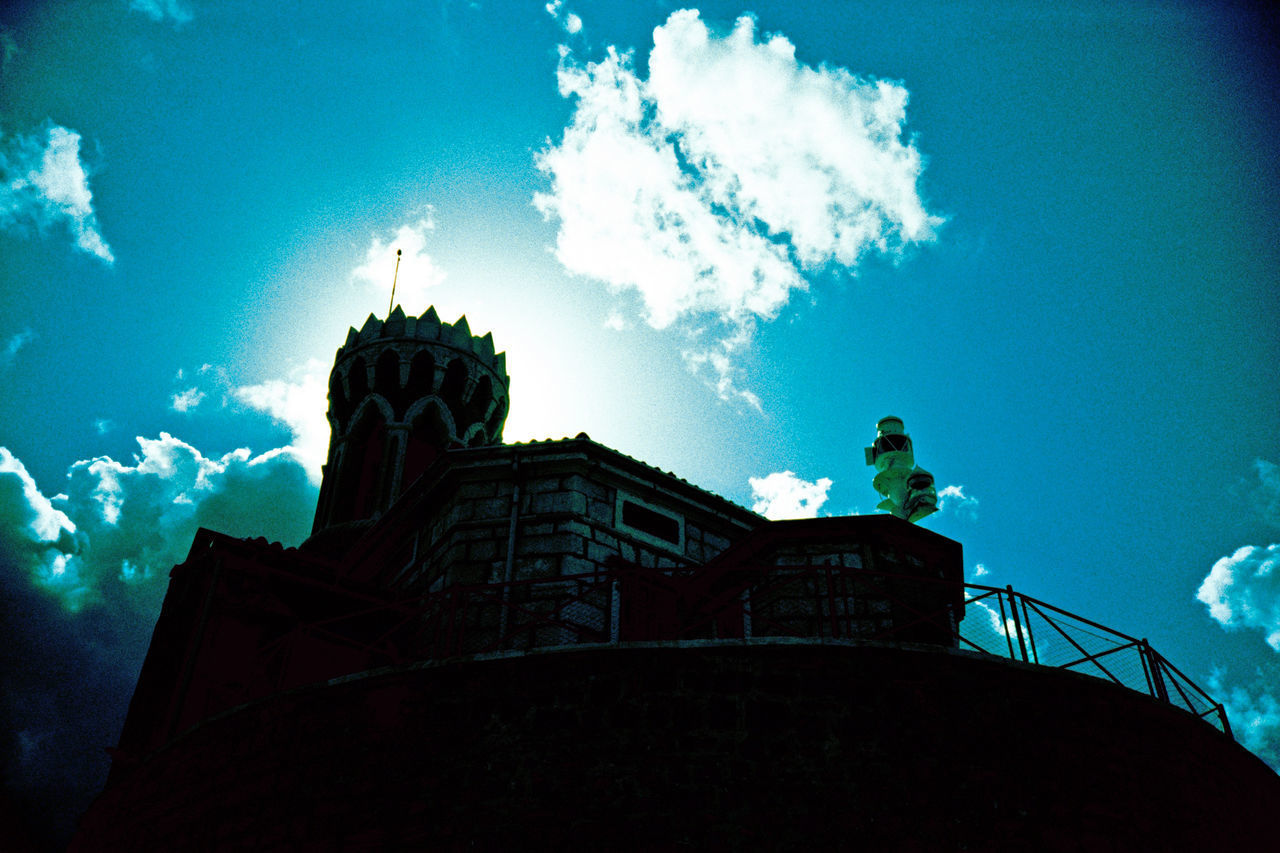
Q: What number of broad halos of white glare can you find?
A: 1